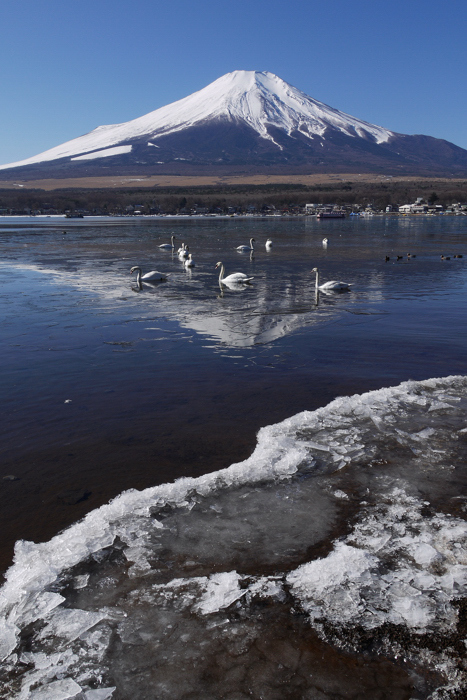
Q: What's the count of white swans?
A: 10